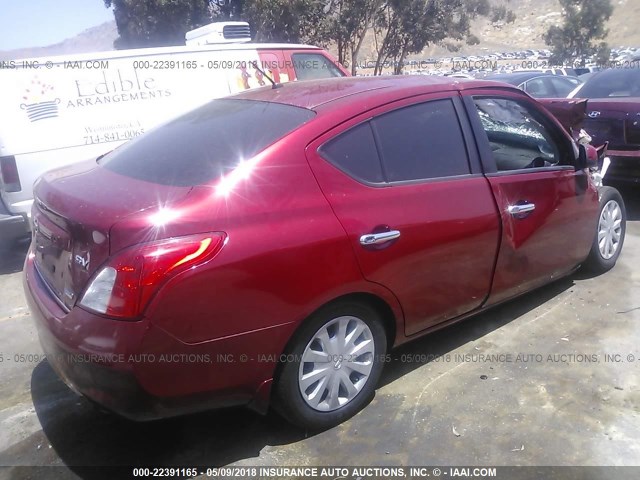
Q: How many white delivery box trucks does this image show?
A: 1